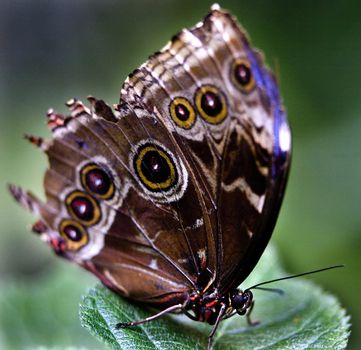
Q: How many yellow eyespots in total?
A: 7